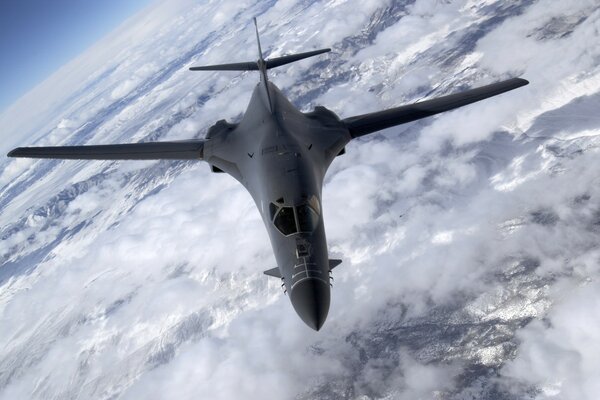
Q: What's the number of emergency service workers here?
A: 0